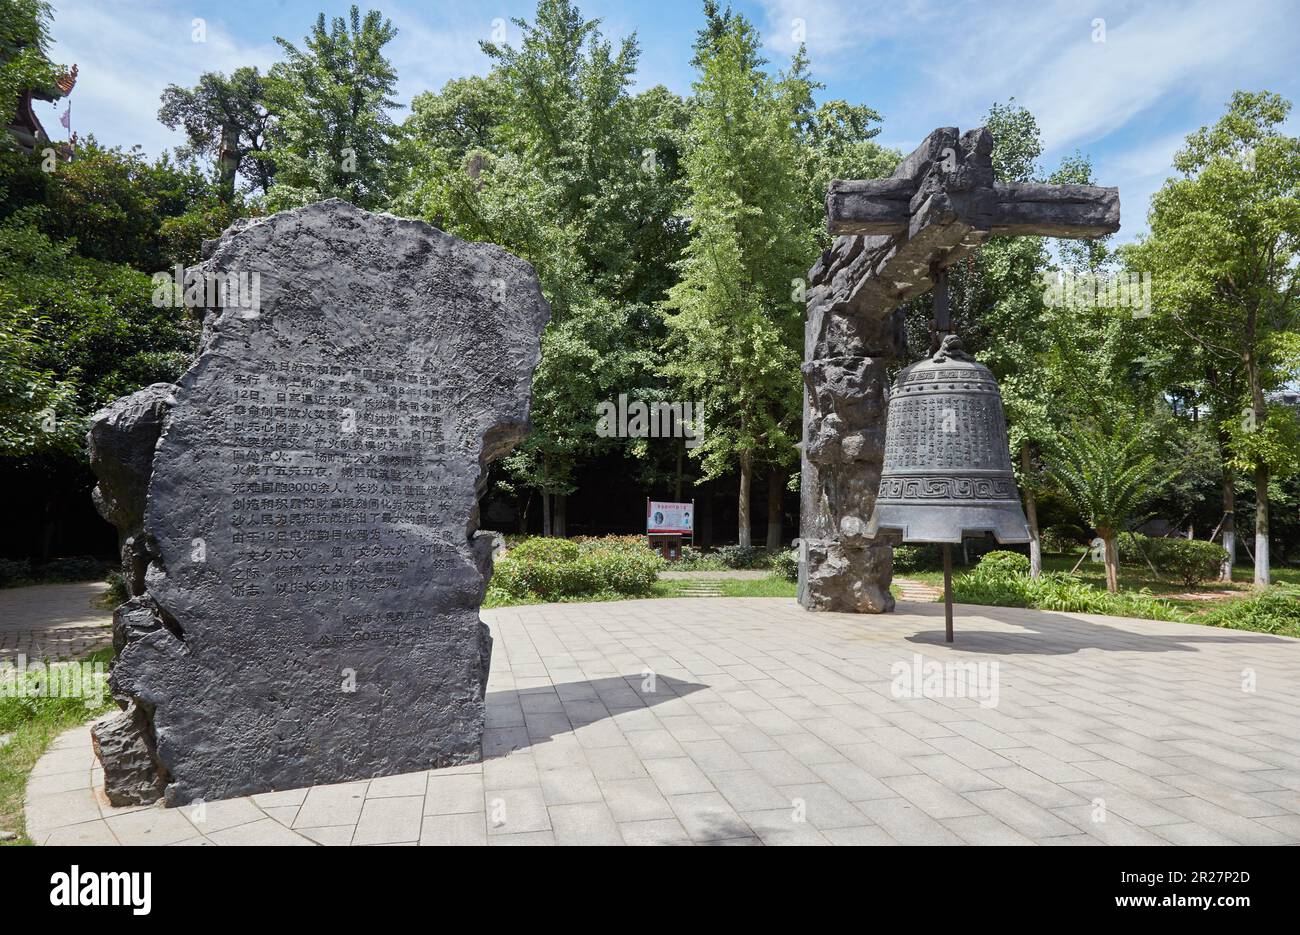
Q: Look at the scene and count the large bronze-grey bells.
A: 1